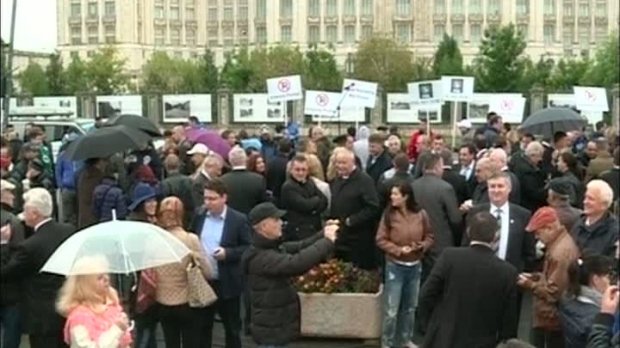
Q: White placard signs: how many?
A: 7